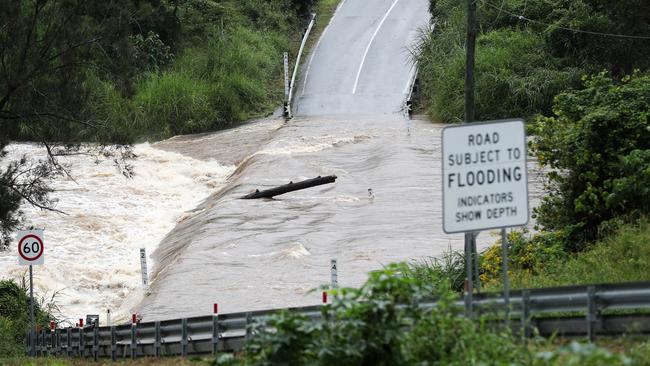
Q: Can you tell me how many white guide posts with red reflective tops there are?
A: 5